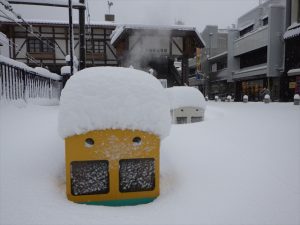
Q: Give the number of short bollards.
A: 6